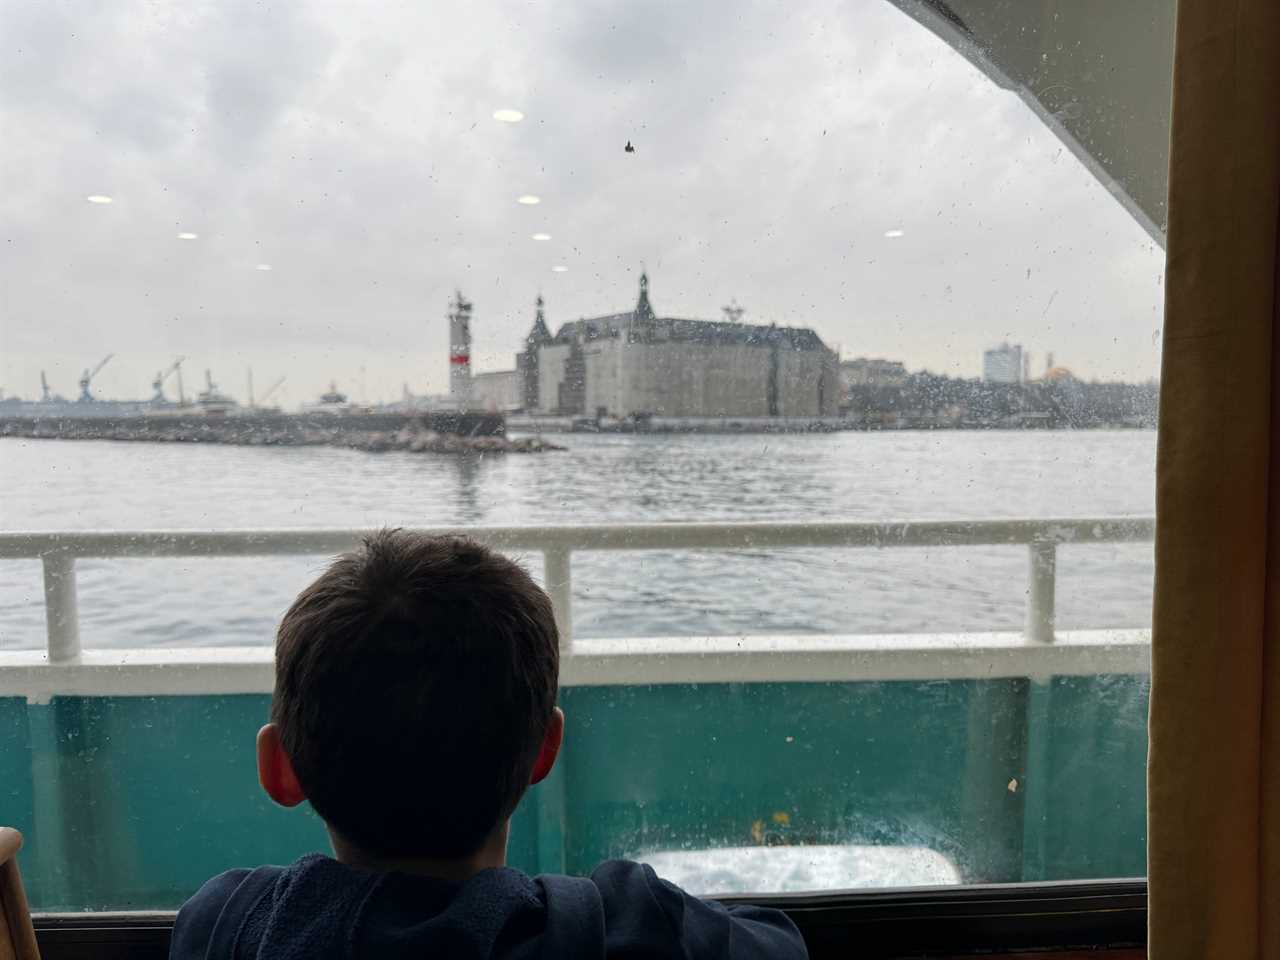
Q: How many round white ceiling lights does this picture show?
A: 8